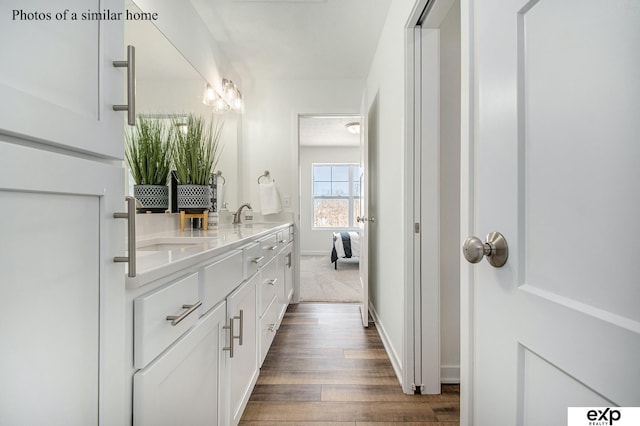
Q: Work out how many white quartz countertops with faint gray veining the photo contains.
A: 1